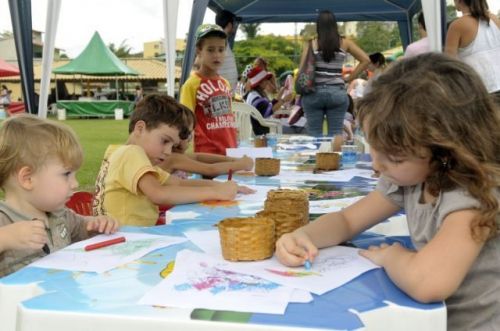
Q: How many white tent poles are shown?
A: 3